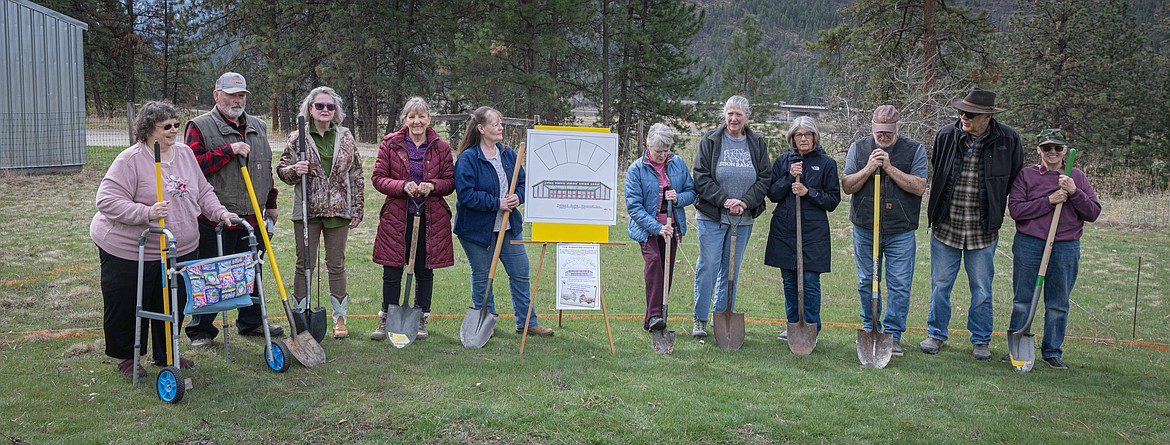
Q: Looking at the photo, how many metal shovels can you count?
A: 10